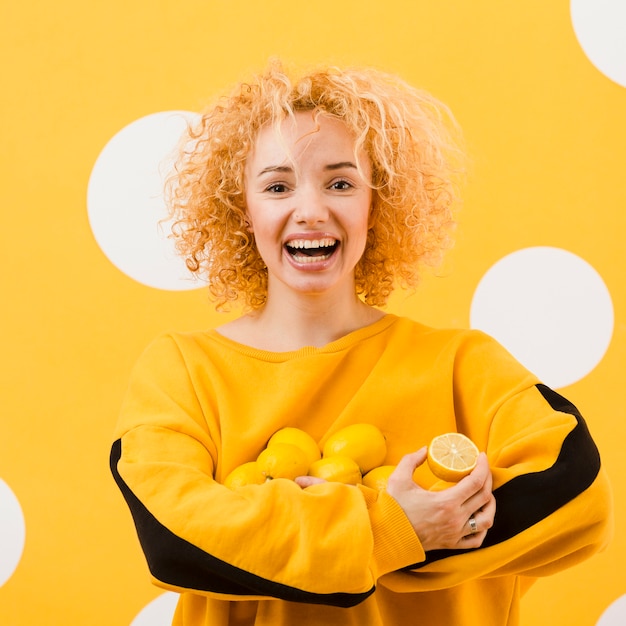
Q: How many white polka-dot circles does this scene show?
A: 6